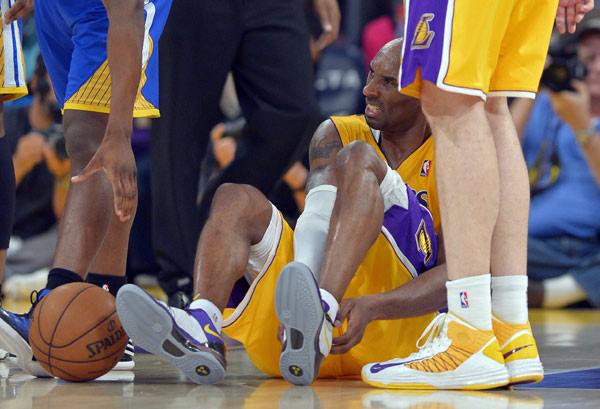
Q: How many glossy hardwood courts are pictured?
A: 1